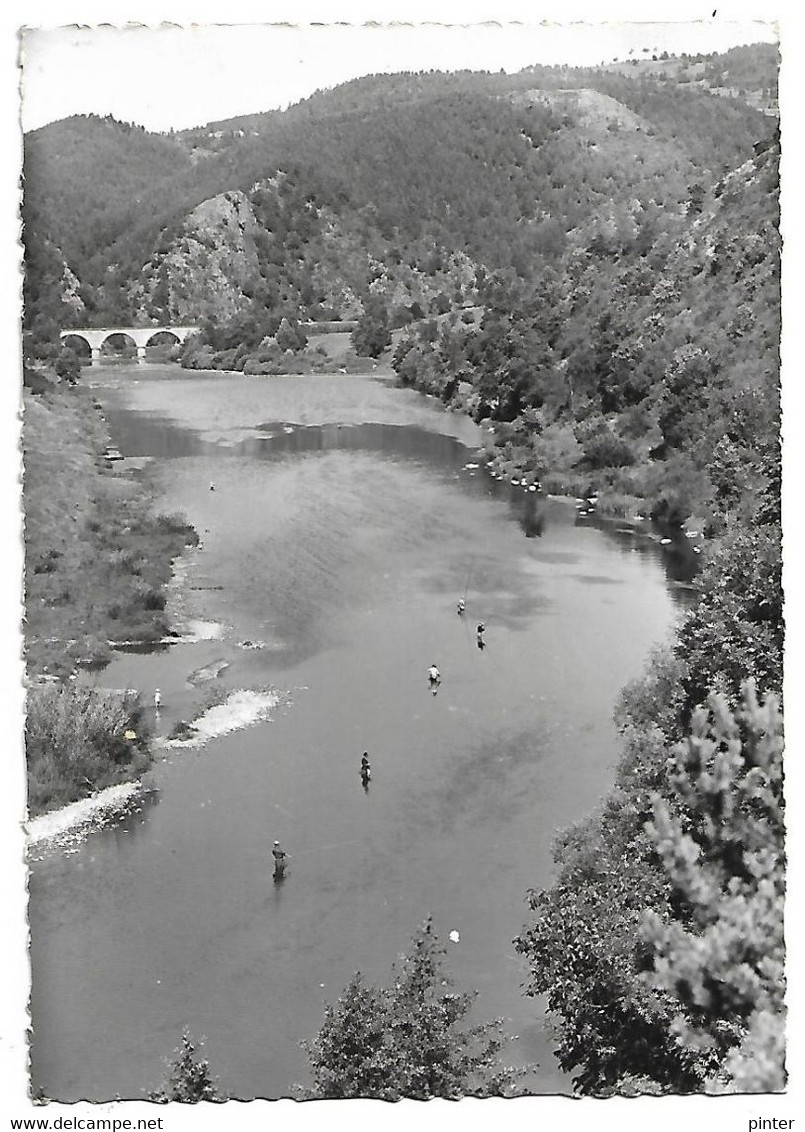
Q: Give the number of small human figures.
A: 7